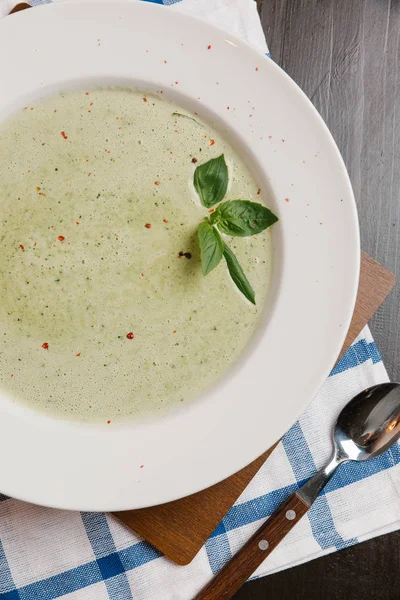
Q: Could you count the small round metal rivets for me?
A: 2